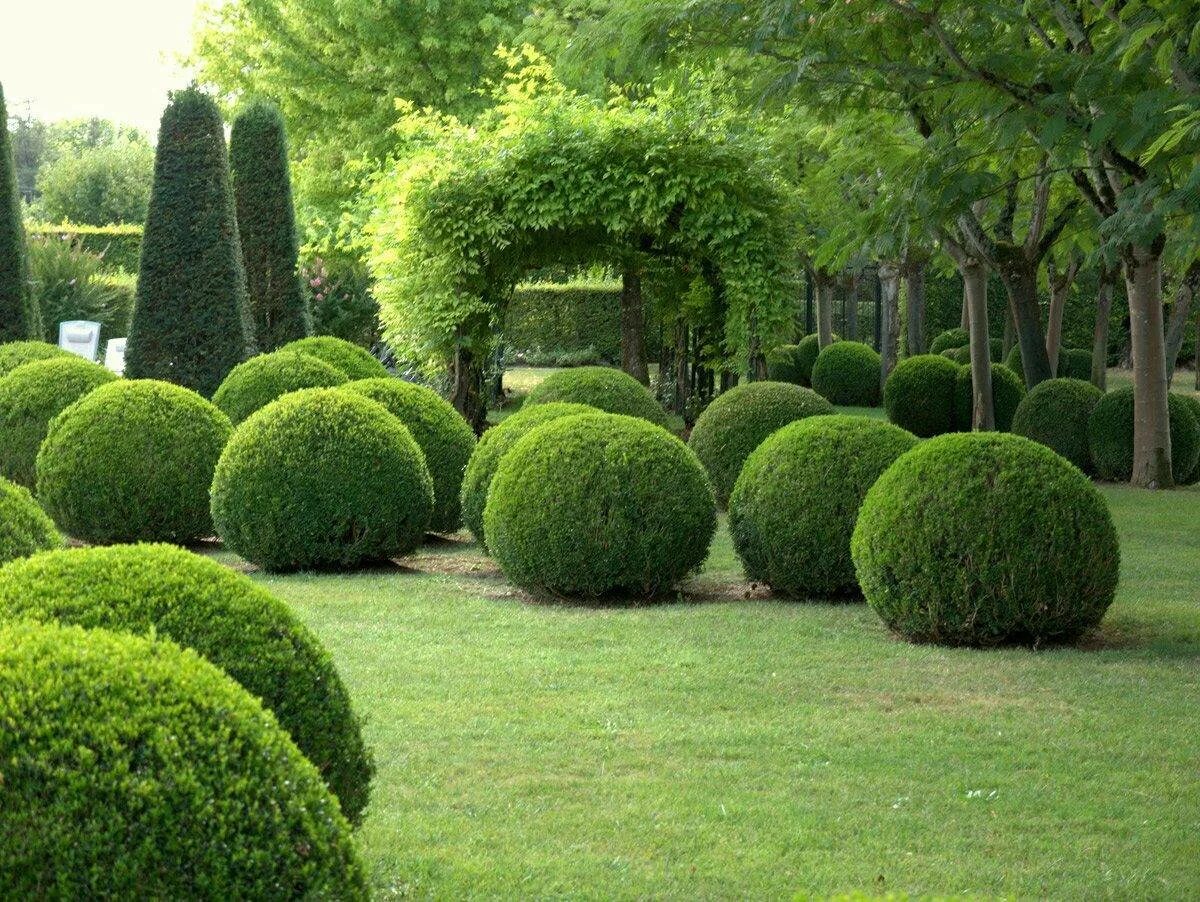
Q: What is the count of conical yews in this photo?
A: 3